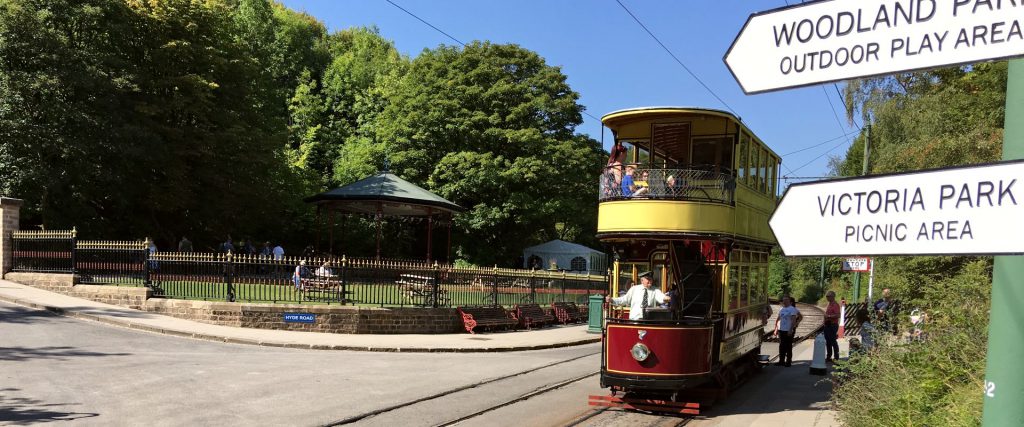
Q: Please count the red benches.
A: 3